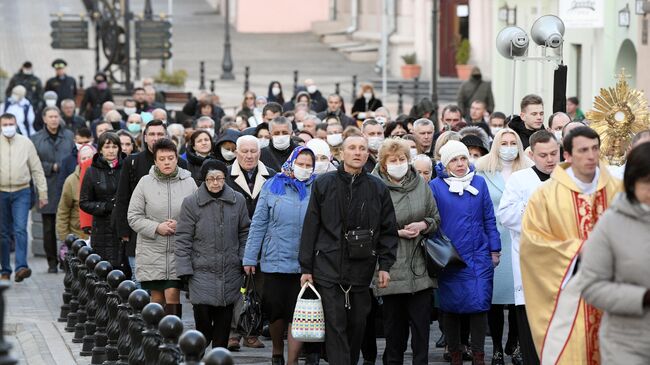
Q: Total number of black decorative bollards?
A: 12